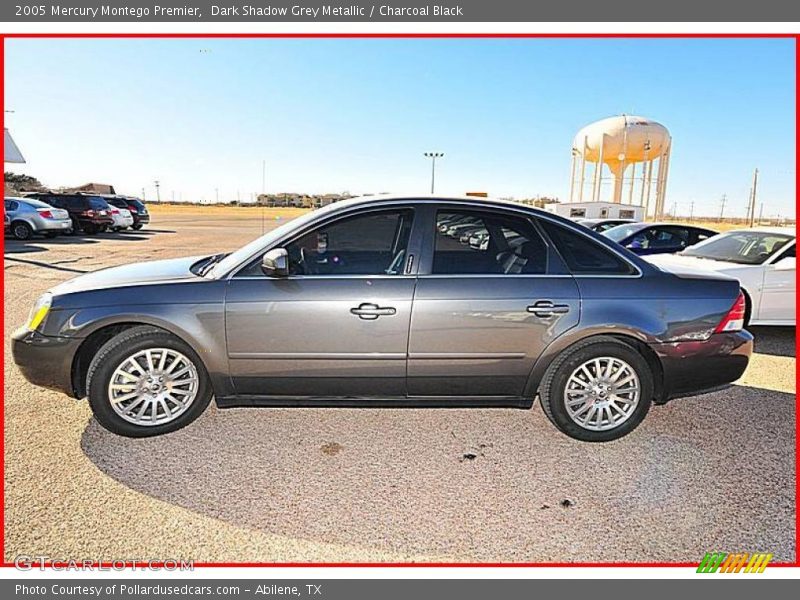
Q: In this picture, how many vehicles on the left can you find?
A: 4